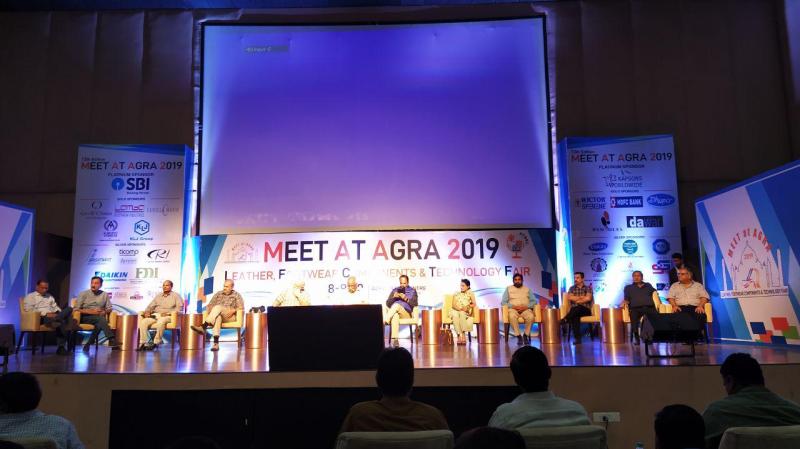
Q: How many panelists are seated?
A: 12